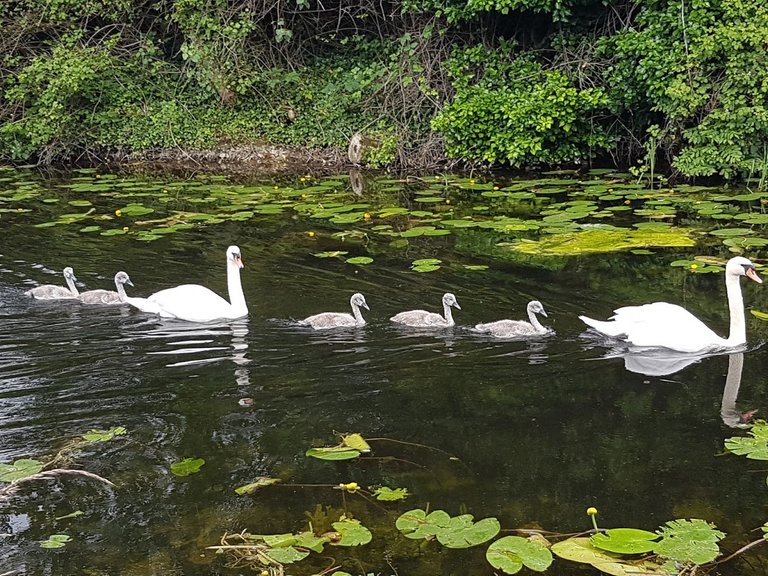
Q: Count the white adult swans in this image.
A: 2